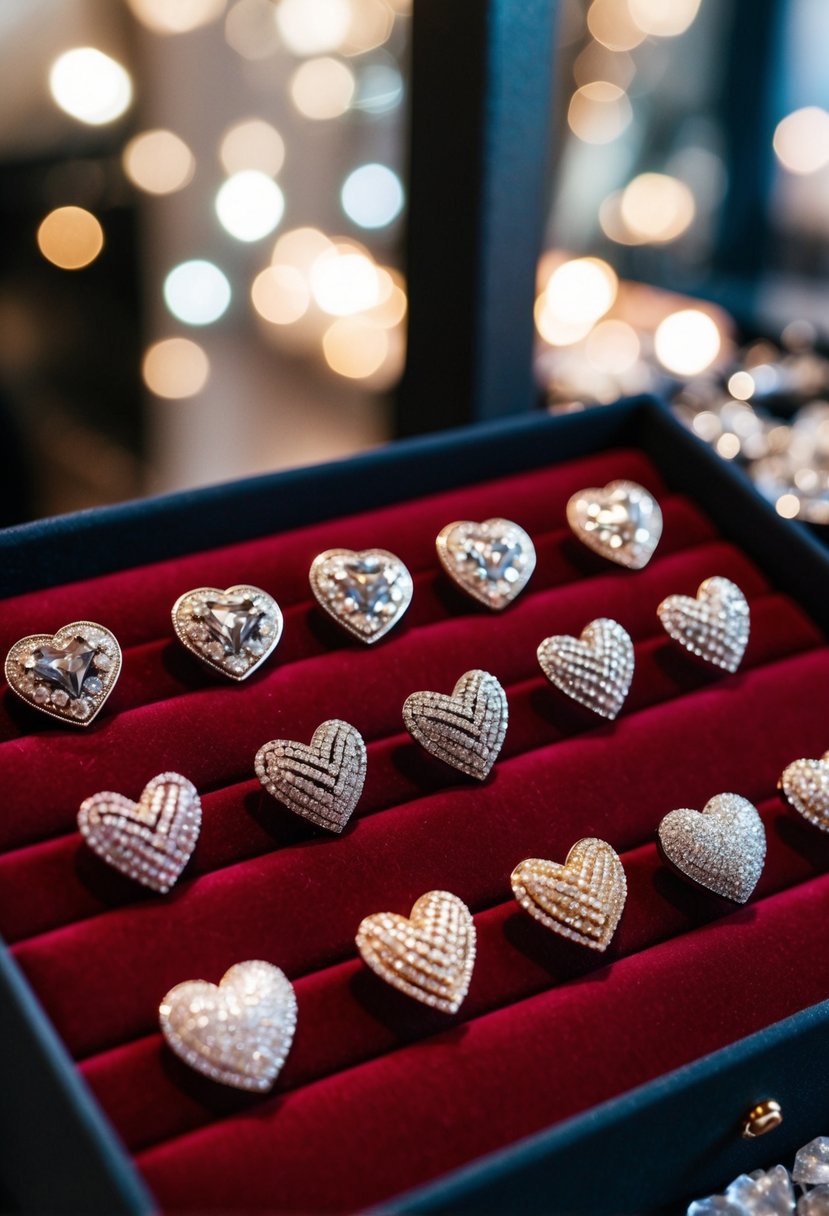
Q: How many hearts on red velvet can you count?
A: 15